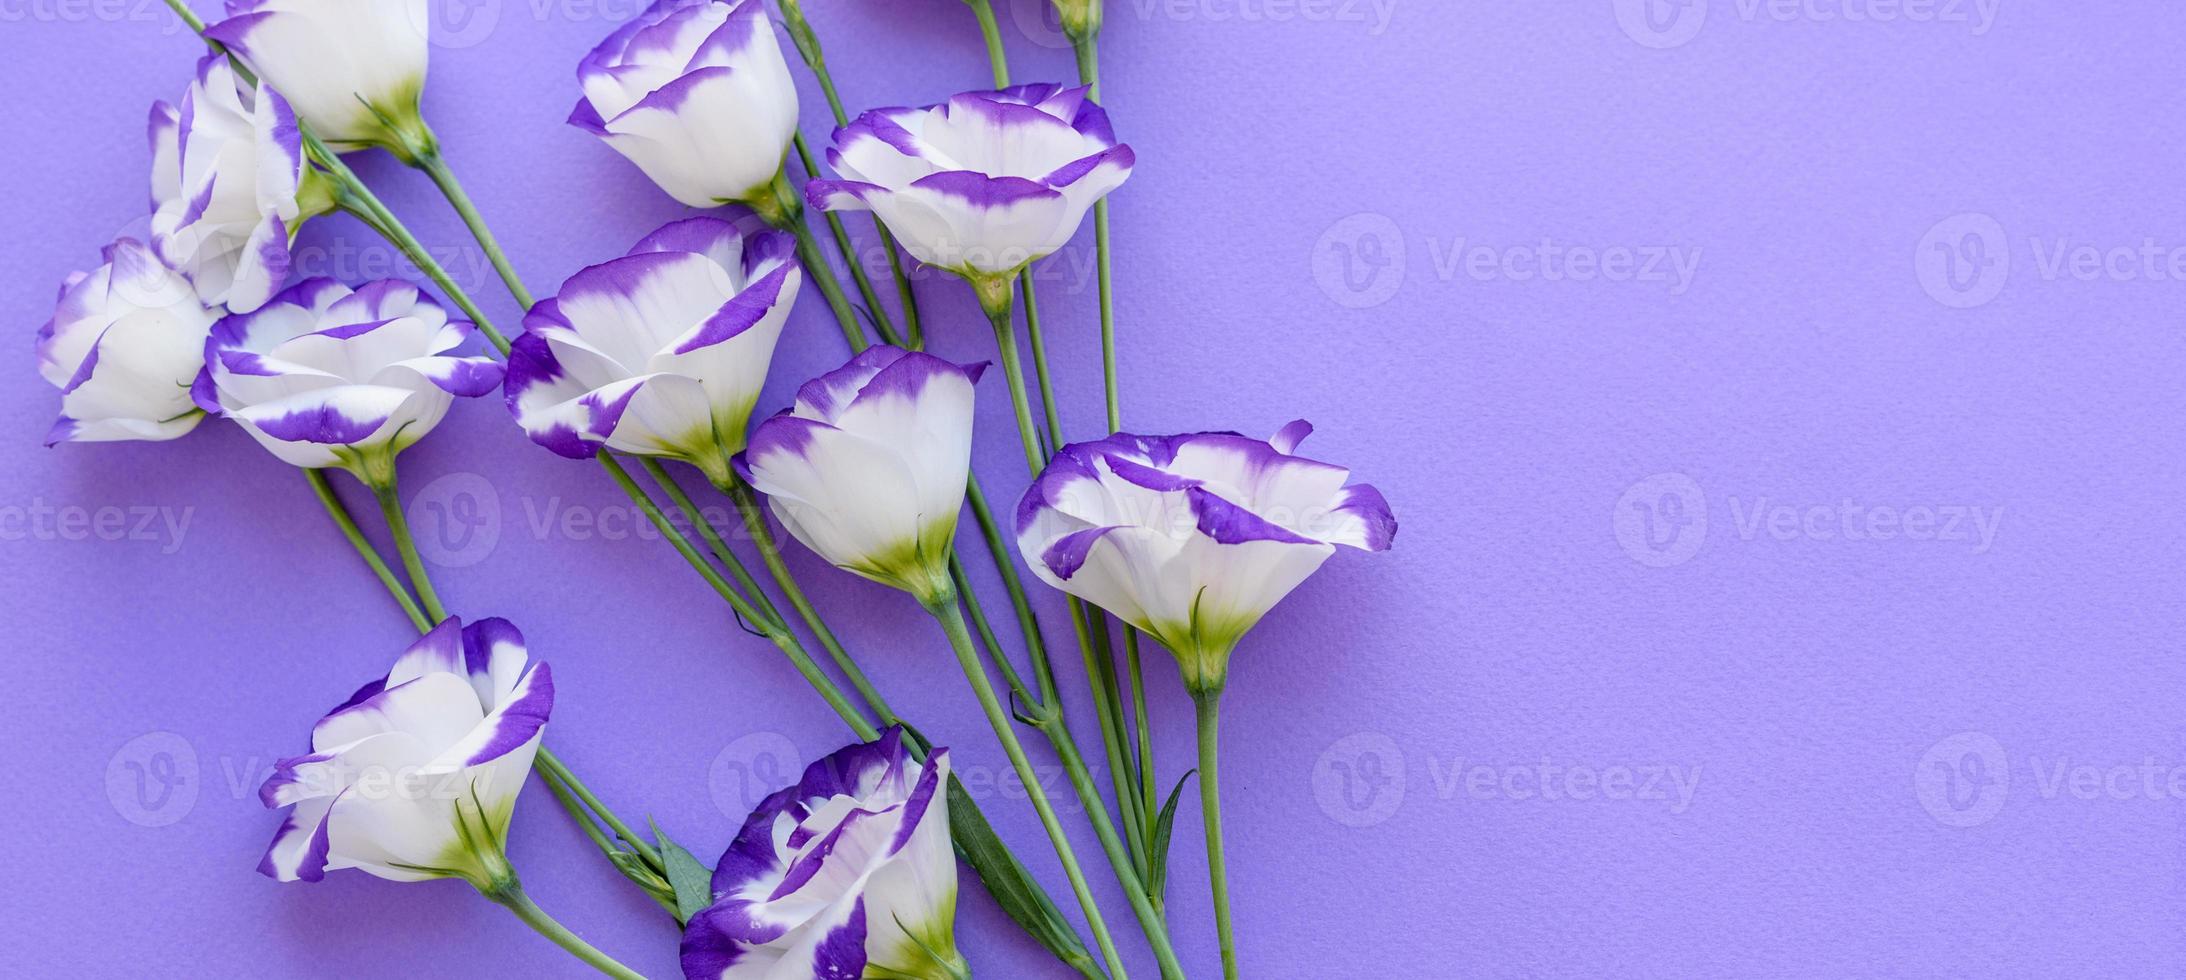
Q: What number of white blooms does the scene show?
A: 11